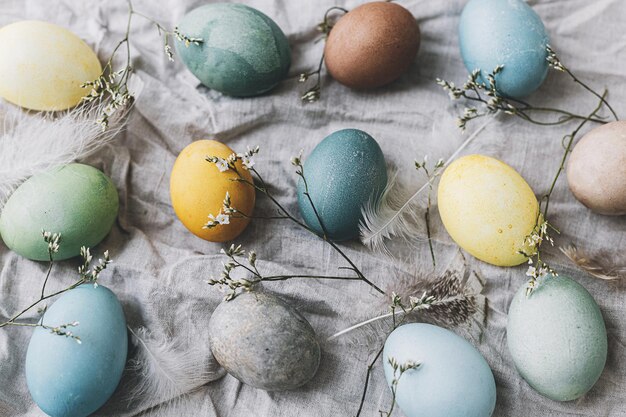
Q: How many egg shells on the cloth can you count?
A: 13